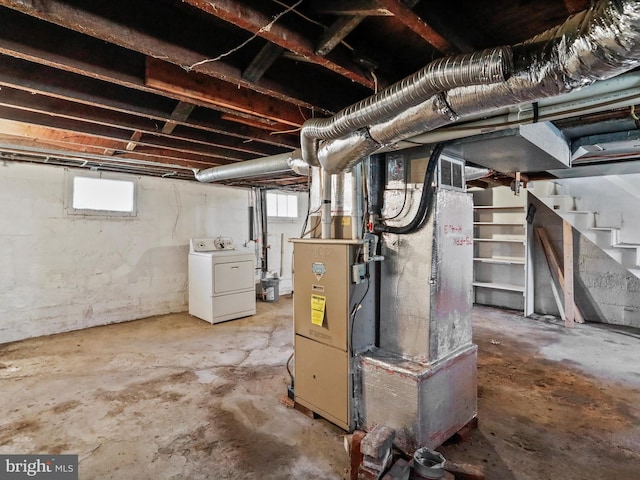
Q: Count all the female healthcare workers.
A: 0